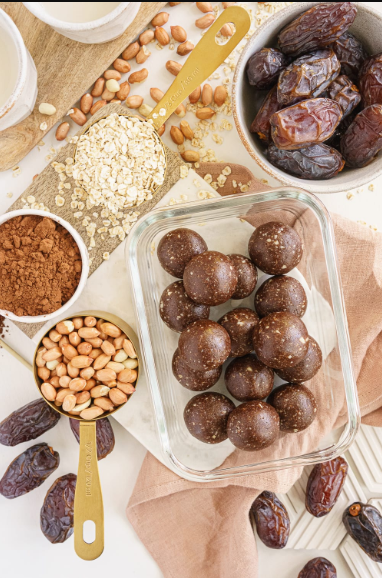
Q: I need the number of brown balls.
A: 15